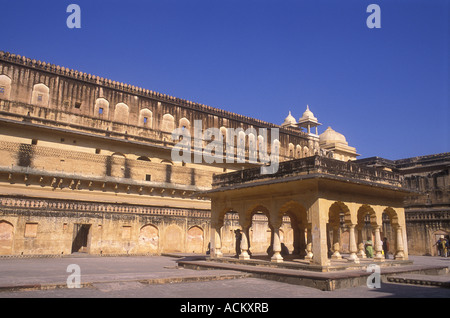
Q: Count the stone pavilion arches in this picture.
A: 6